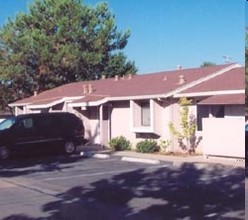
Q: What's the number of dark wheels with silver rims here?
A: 2